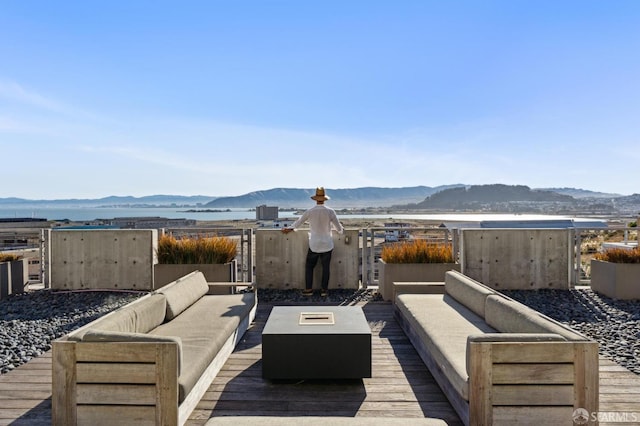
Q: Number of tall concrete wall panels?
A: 3